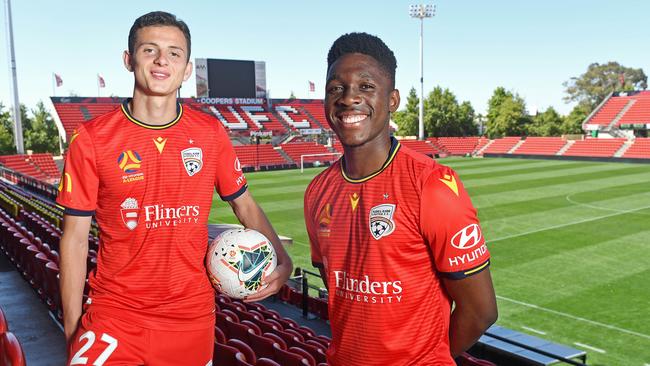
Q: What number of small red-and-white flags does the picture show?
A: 3